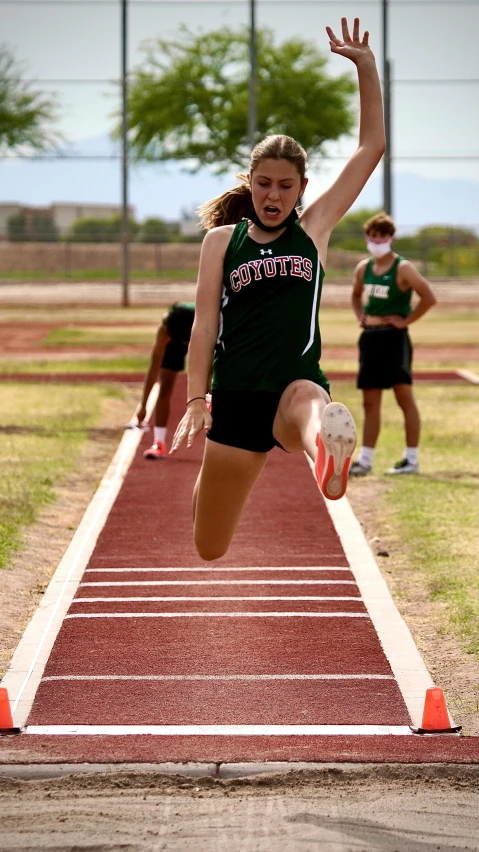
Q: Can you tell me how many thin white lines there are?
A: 5